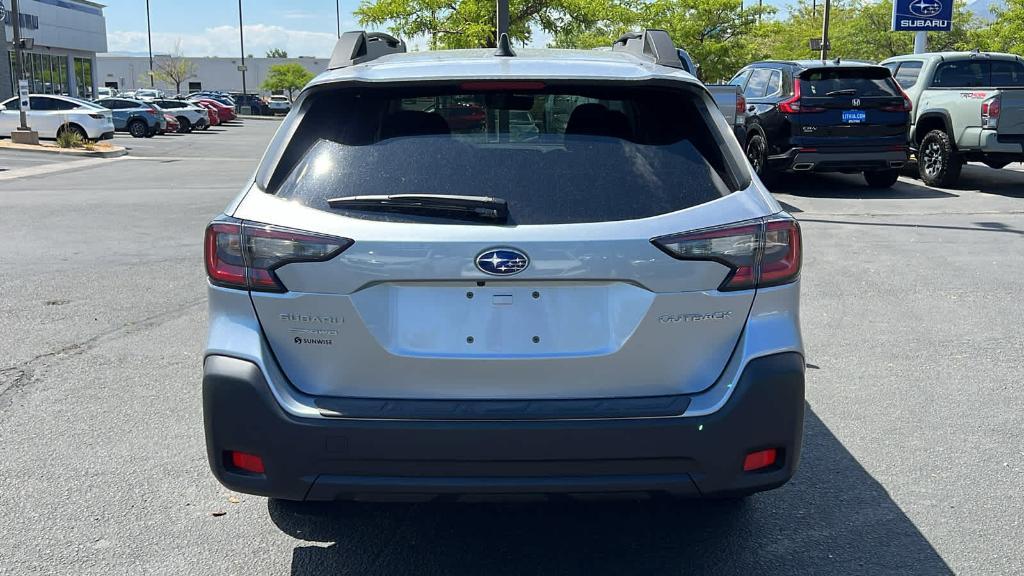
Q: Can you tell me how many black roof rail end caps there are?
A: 2